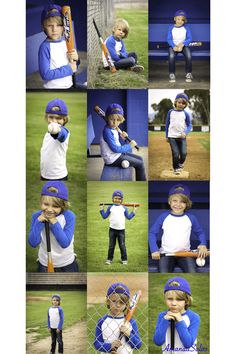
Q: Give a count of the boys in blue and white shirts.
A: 12